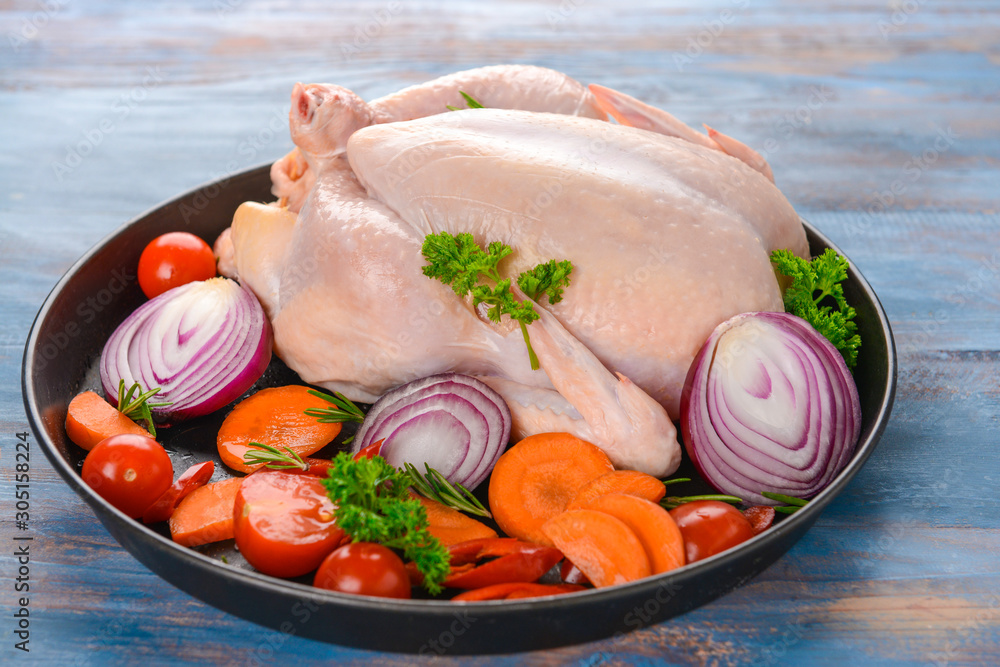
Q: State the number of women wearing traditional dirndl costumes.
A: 0